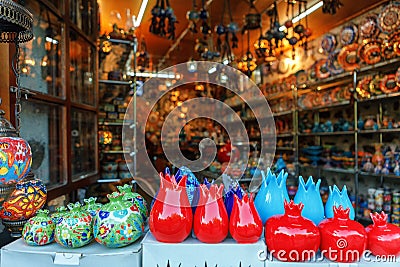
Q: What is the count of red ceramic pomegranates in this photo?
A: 3